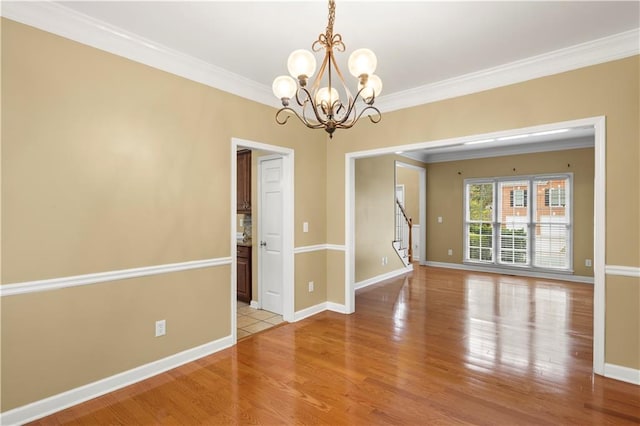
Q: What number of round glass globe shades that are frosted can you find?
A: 5